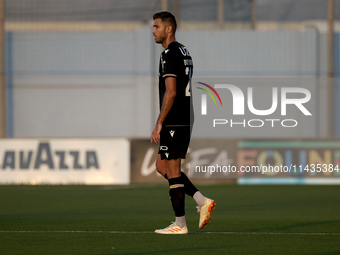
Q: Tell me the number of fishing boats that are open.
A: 0